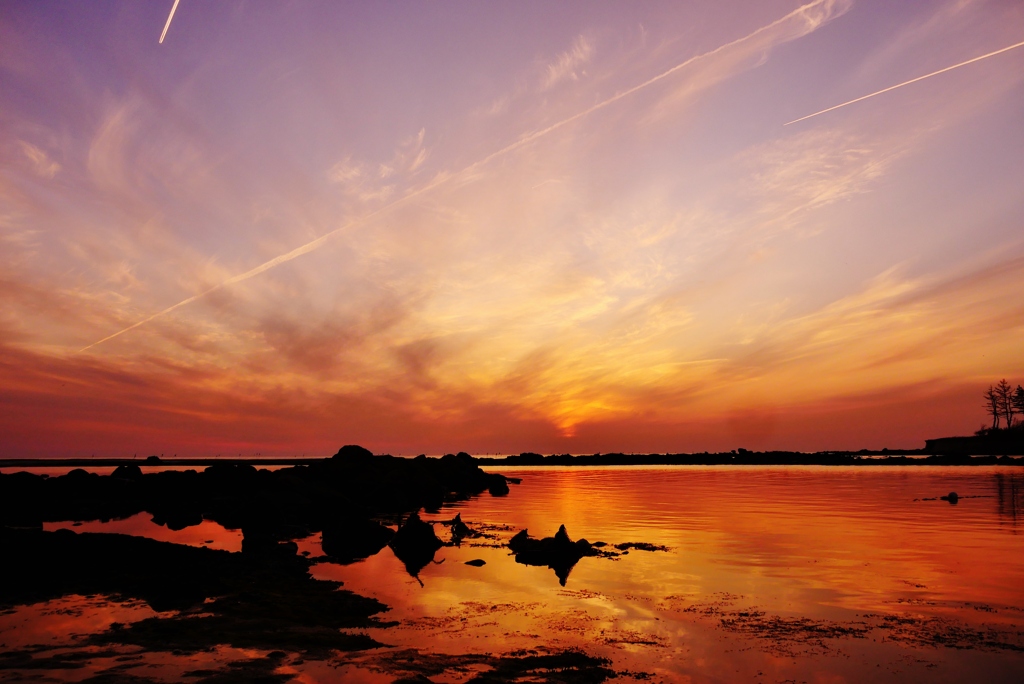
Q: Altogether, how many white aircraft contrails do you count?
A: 3